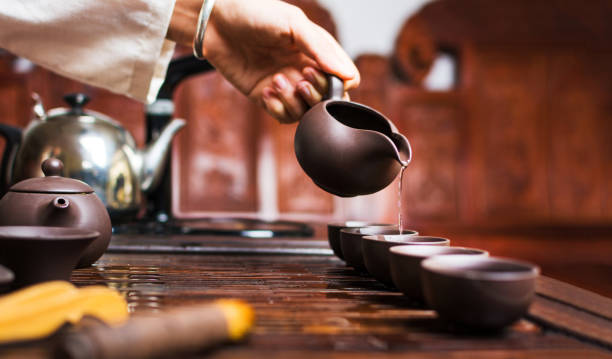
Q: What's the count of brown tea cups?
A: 5